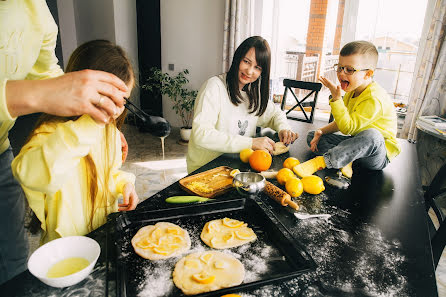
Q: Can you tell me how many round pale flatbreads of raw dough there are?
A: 3